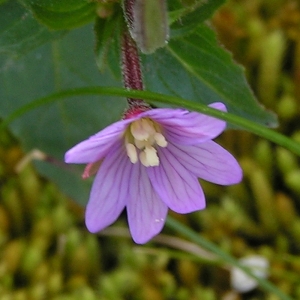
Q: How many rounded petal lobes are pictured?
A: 6